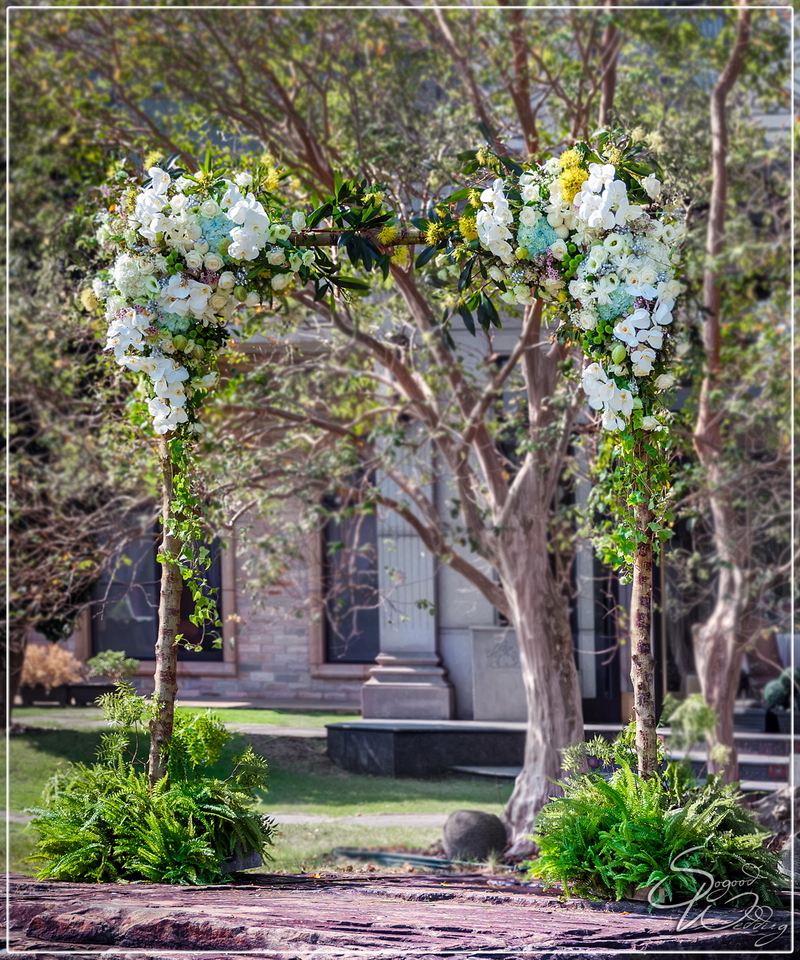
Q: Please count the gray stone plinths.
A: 1